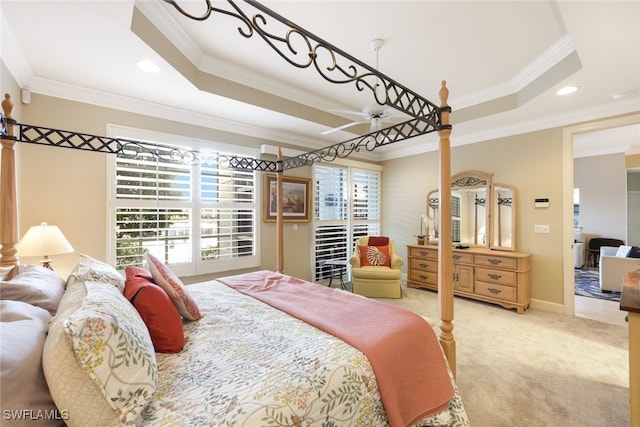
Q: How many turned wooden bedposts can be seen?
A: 3